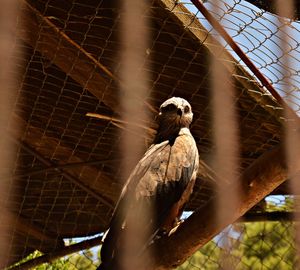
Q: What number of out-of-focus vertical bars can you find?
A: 4